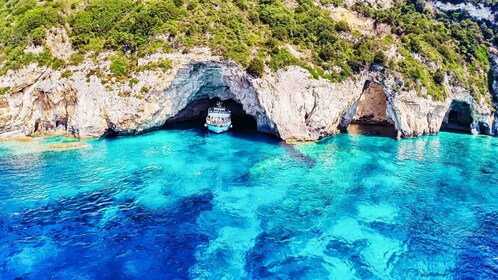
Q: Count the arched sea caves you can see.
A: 3